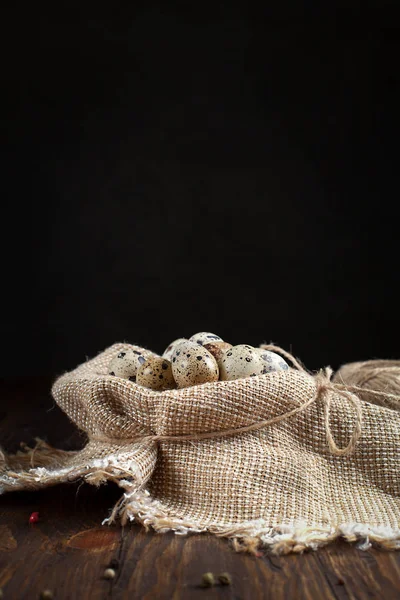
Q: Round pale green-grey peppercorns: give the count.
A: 4